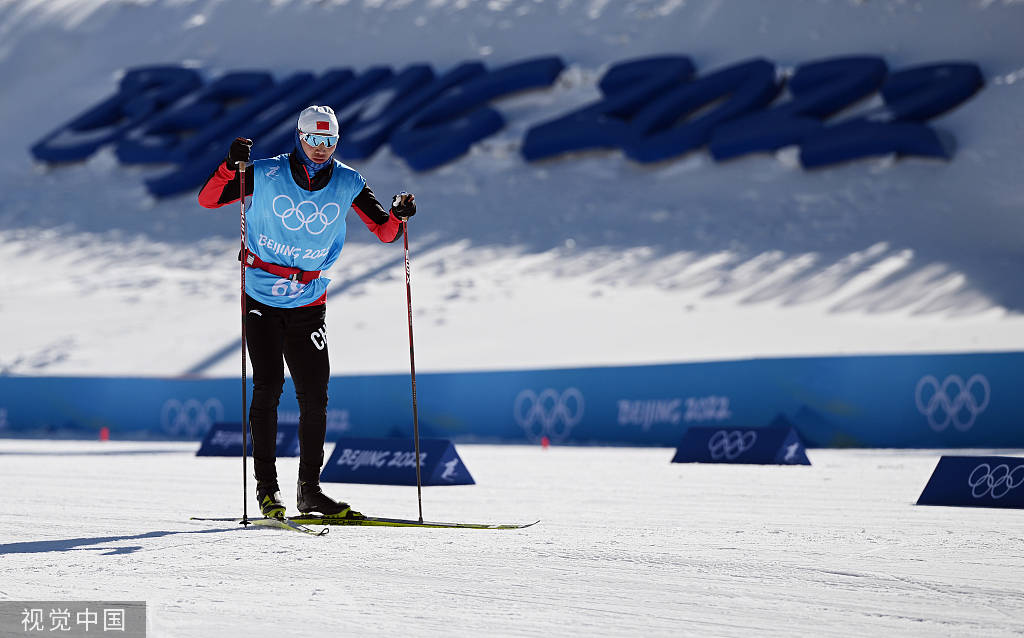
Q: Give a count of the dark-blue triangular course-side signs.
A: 4